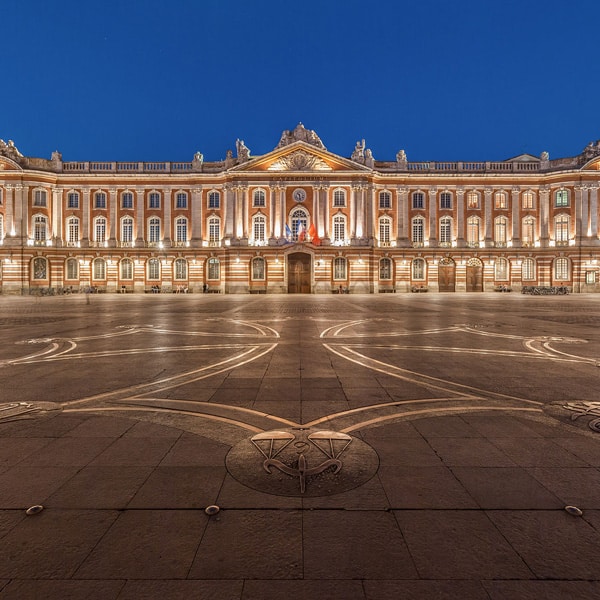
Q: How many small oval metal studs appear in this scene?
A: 3